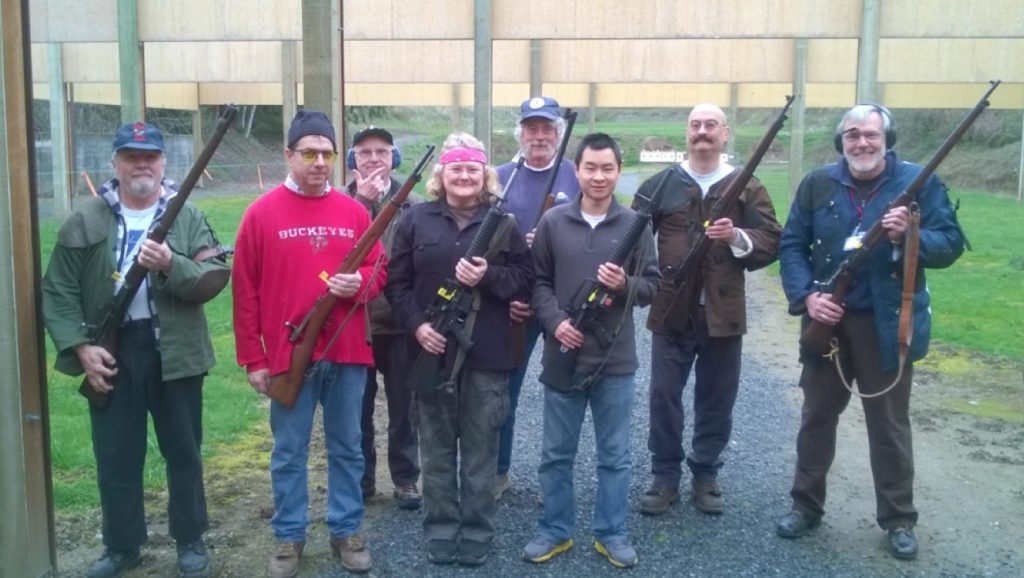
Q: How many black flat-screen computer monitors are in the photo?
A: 0